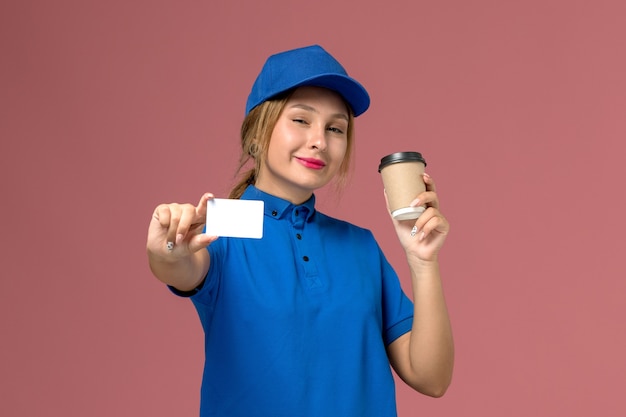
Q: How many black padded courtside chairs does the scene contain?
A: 0